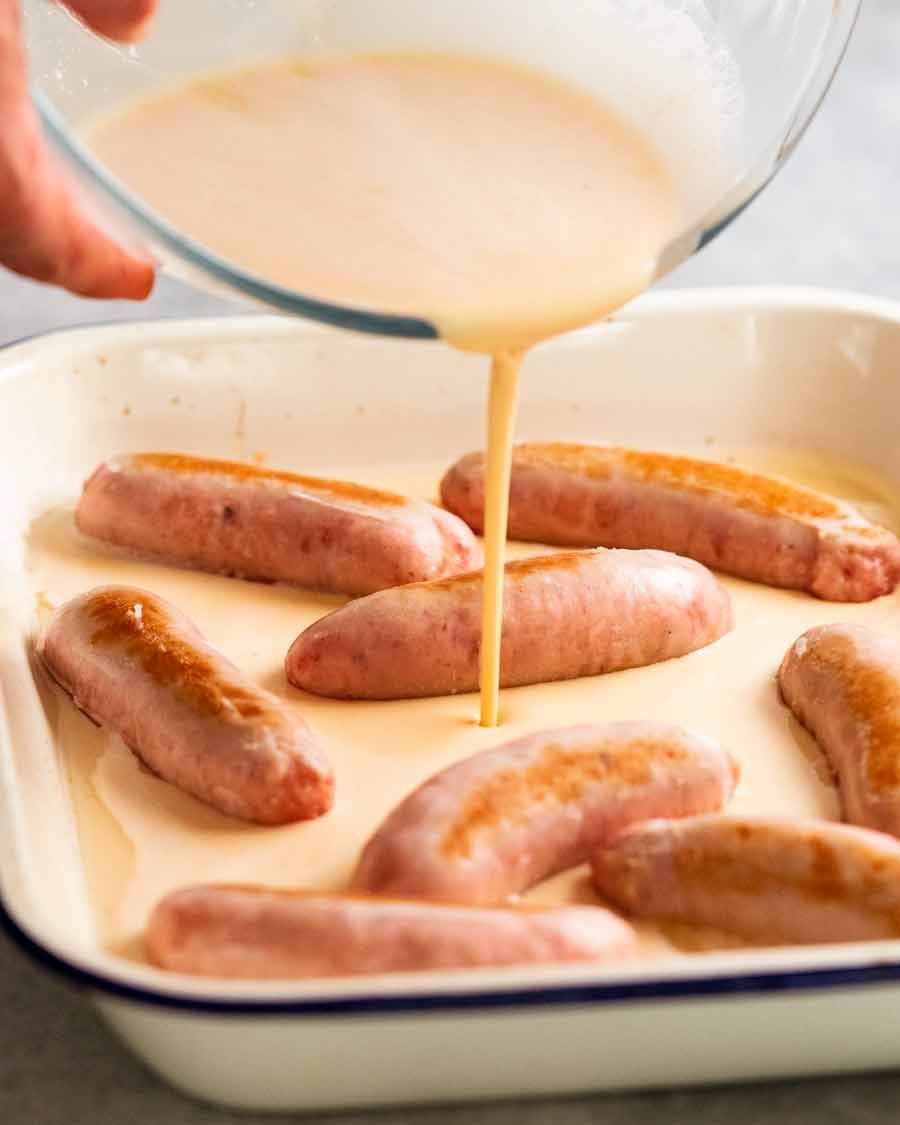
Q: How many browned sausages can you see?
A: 8